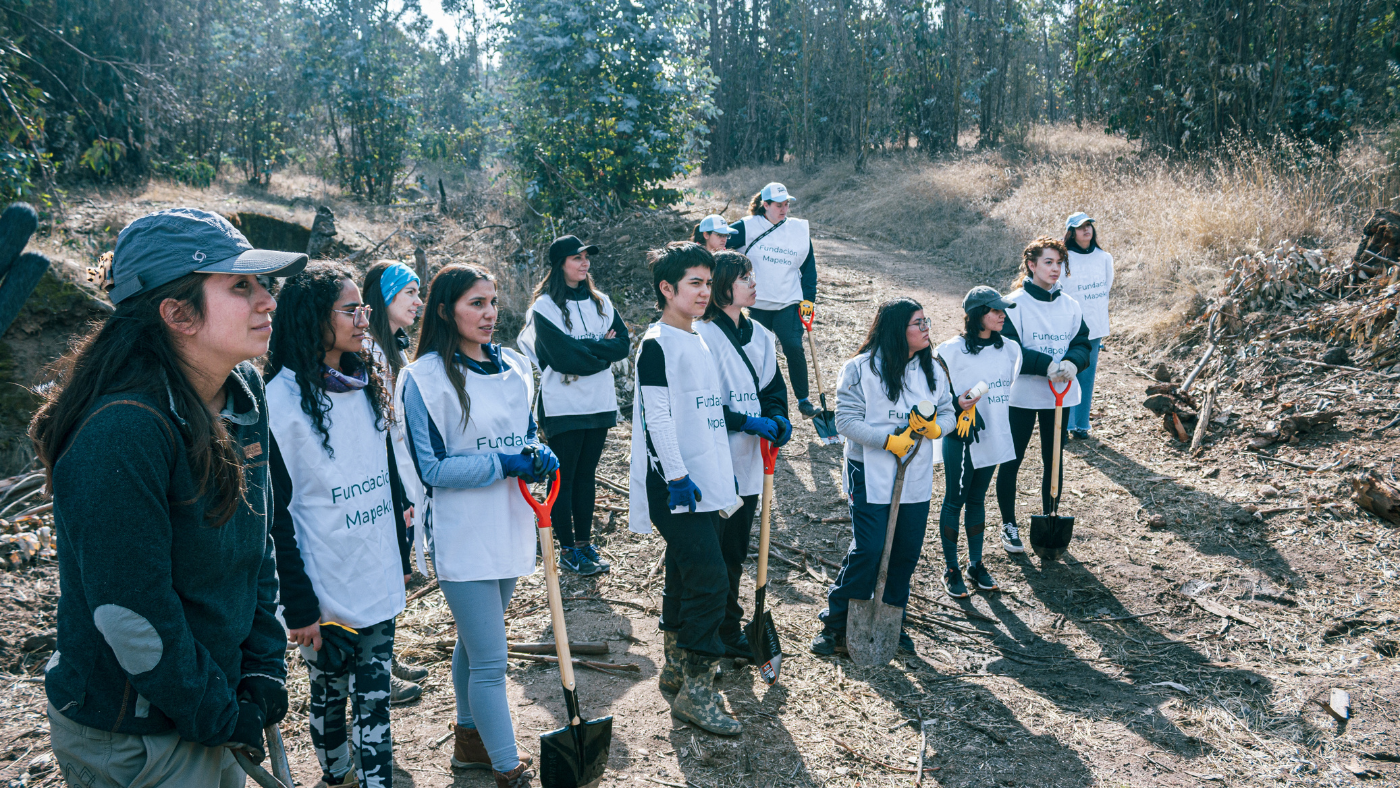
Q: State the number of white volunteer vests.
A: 11